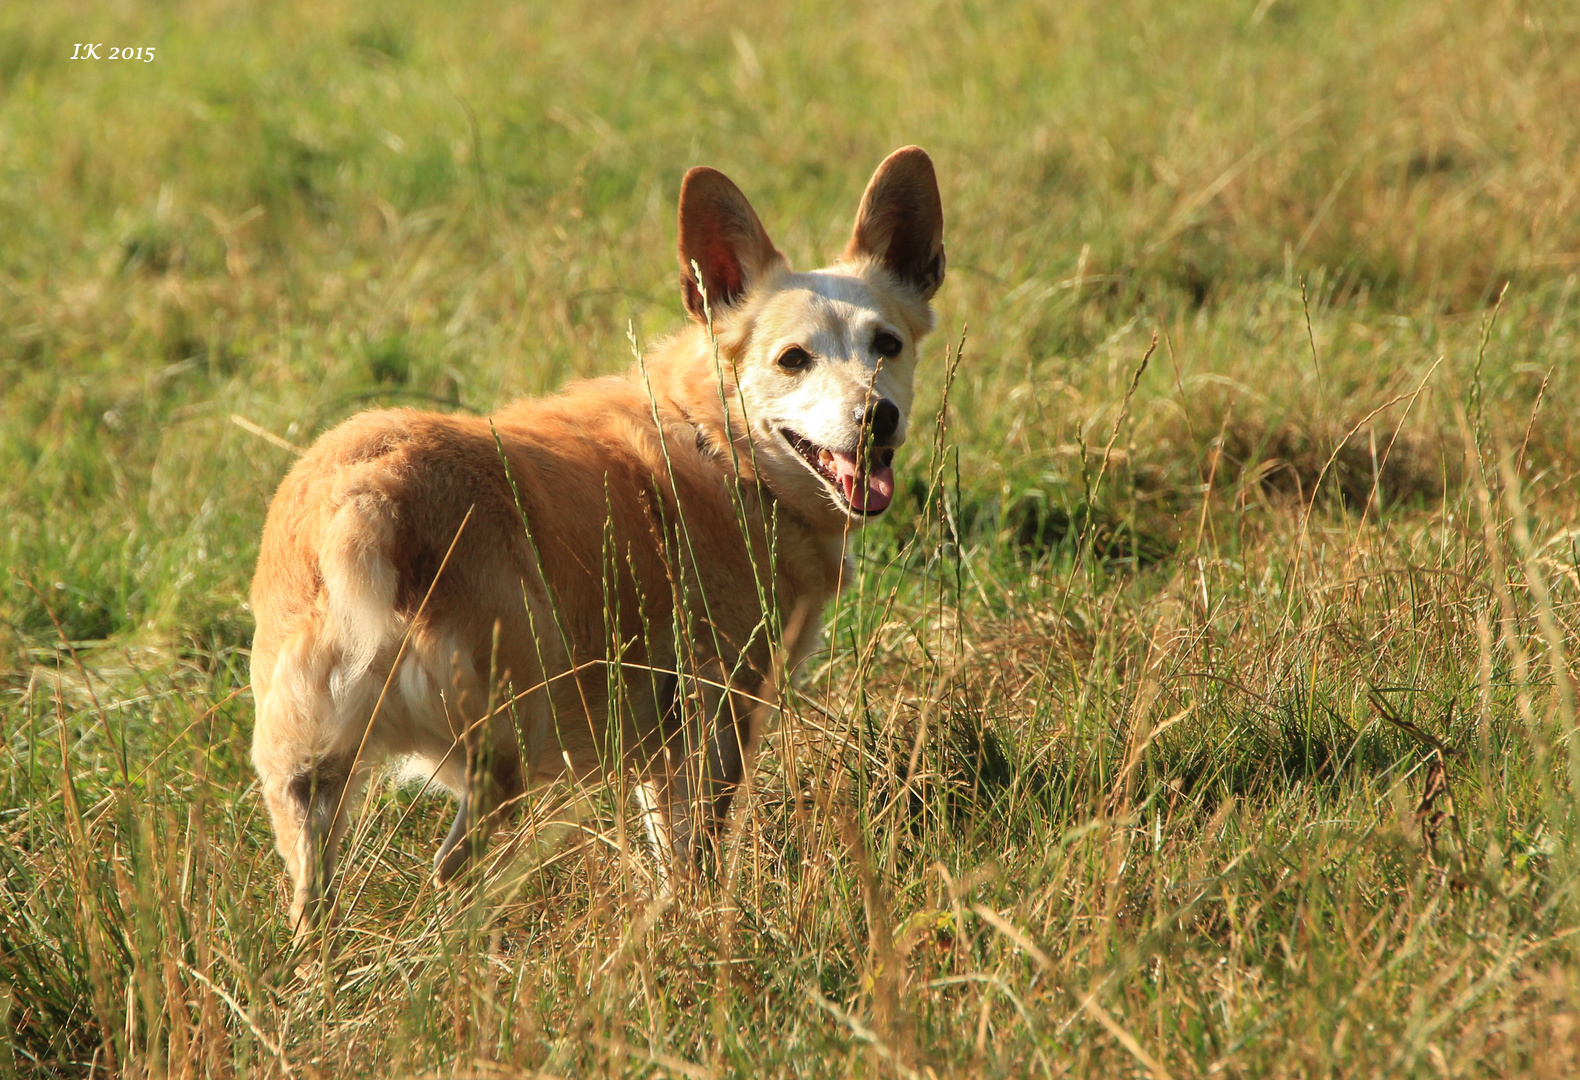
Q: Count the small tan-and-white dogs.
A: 1